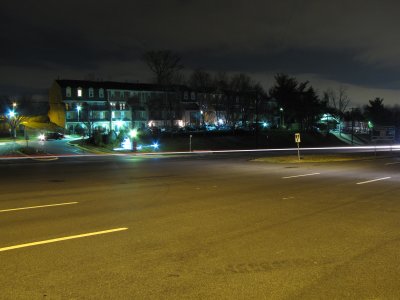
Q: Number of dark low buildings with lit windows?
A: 1